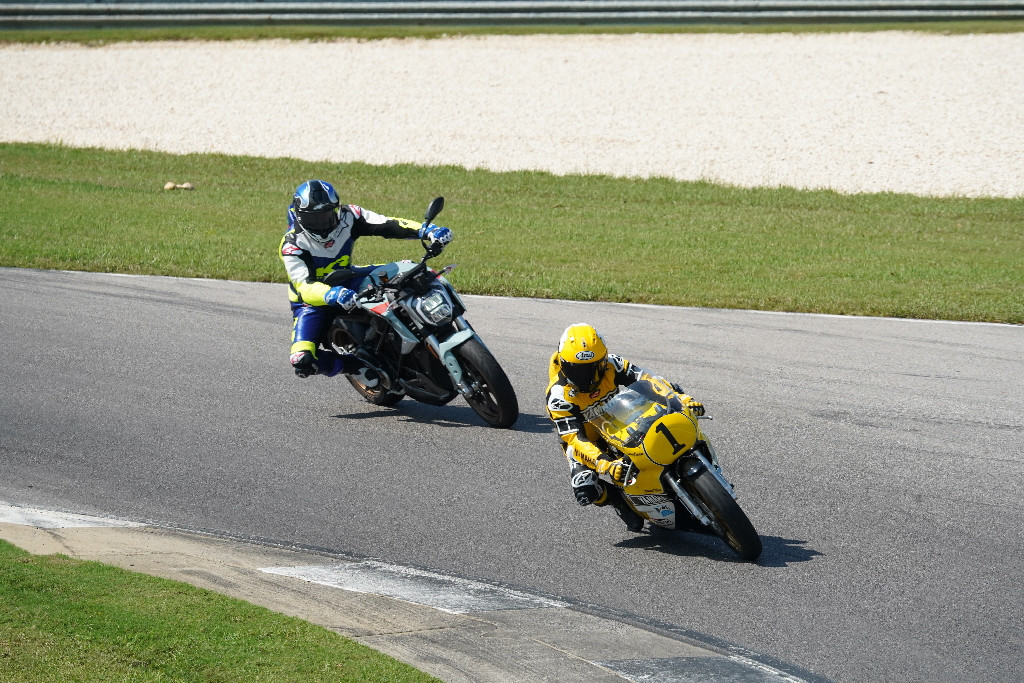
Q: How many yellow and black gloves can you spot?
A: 2